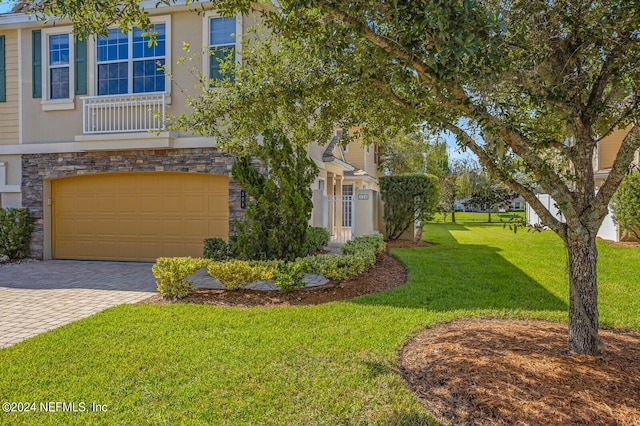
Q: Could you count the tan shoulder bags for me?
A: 0